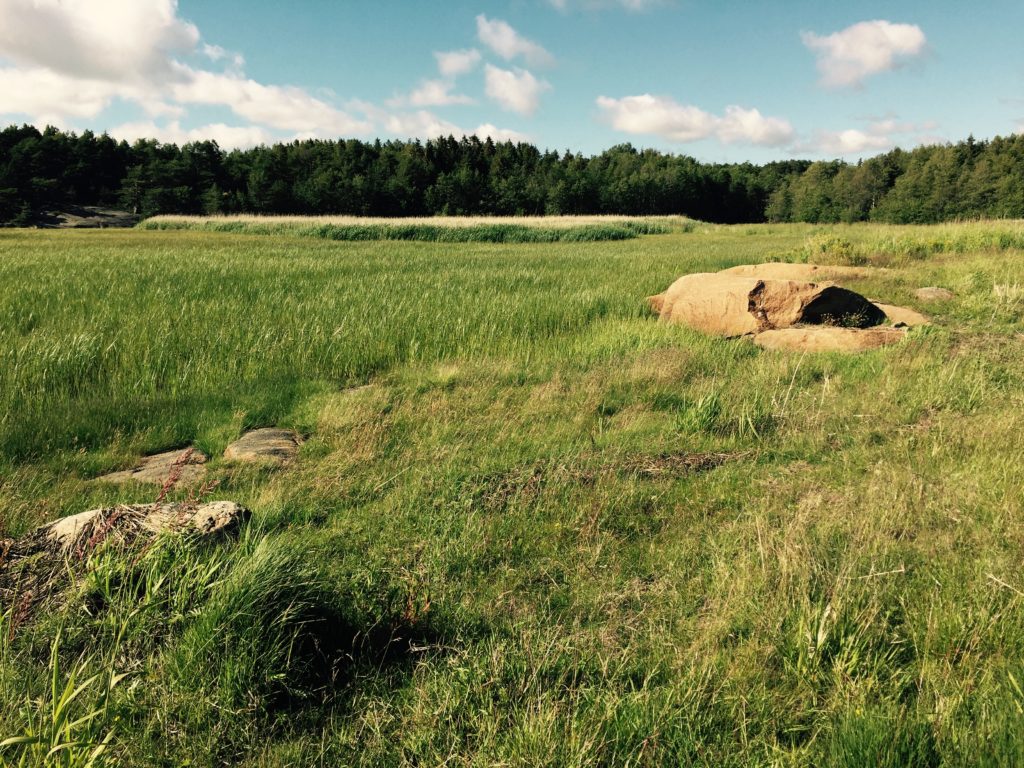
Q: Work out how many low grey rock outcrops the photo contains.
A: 3